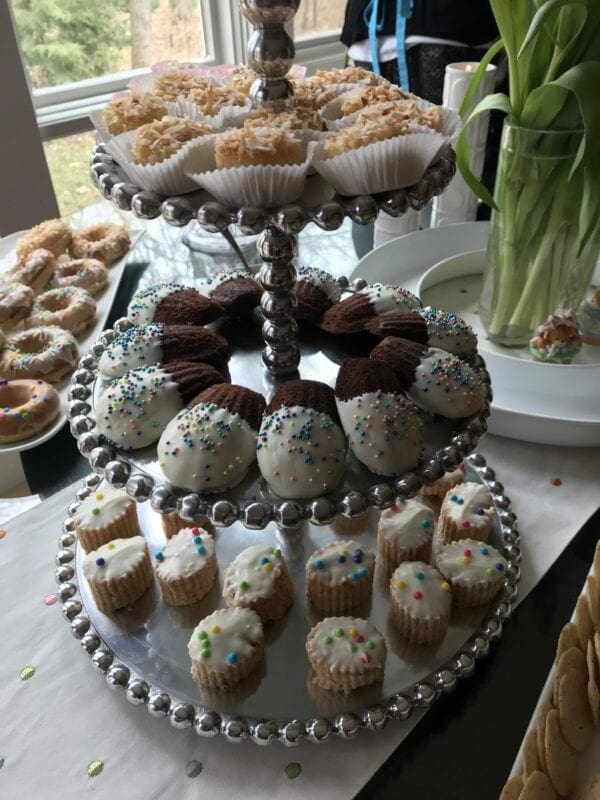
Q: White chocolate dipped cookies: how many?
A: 11